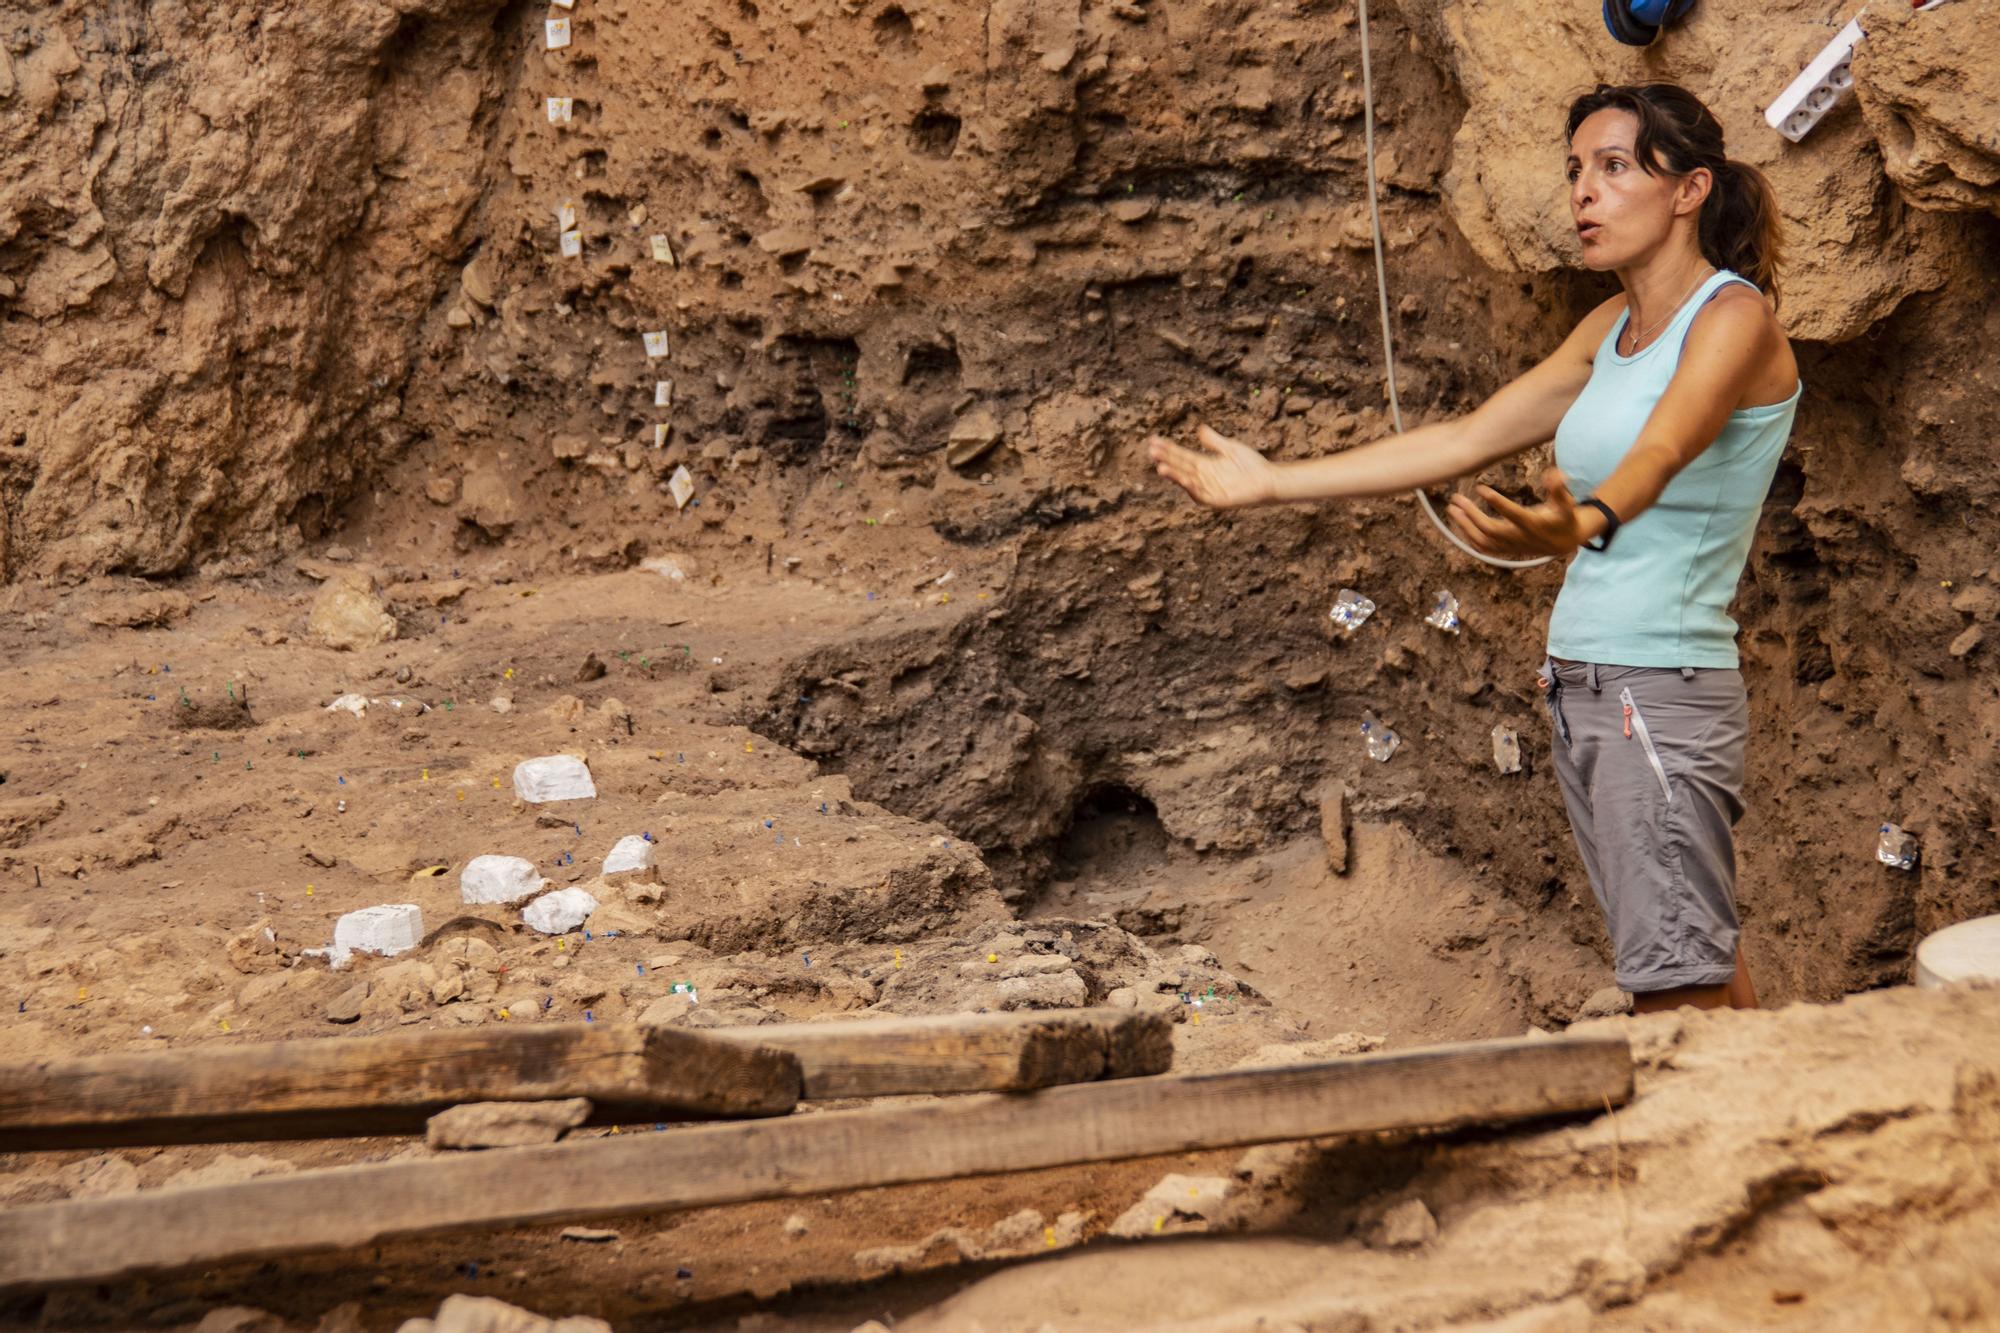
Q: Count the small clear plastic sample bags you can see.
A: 5